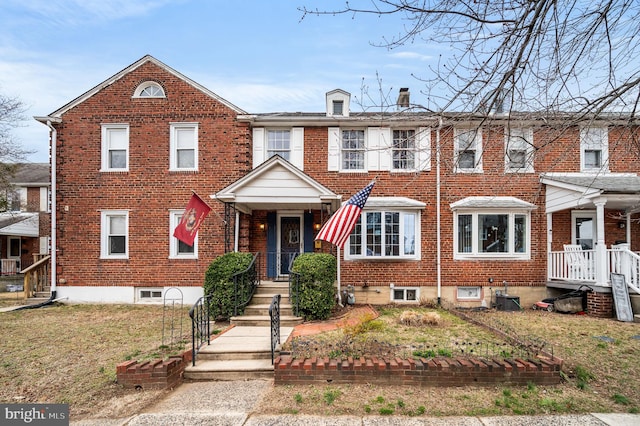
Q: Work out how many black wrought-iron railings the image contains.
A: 4